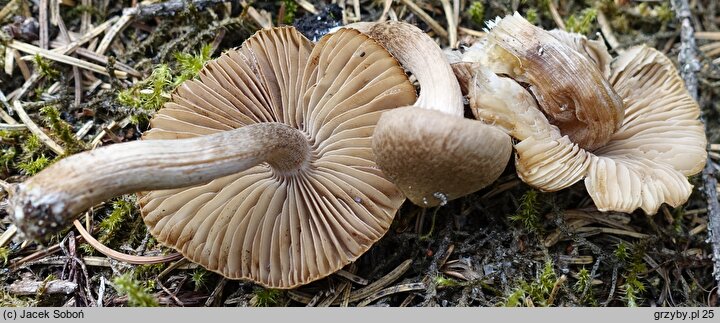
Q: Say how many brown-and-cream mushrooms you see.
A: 3